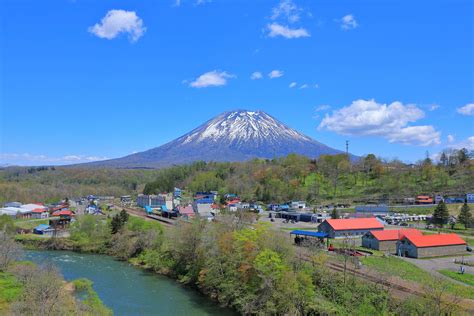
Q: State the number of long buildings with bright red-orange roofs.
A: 3